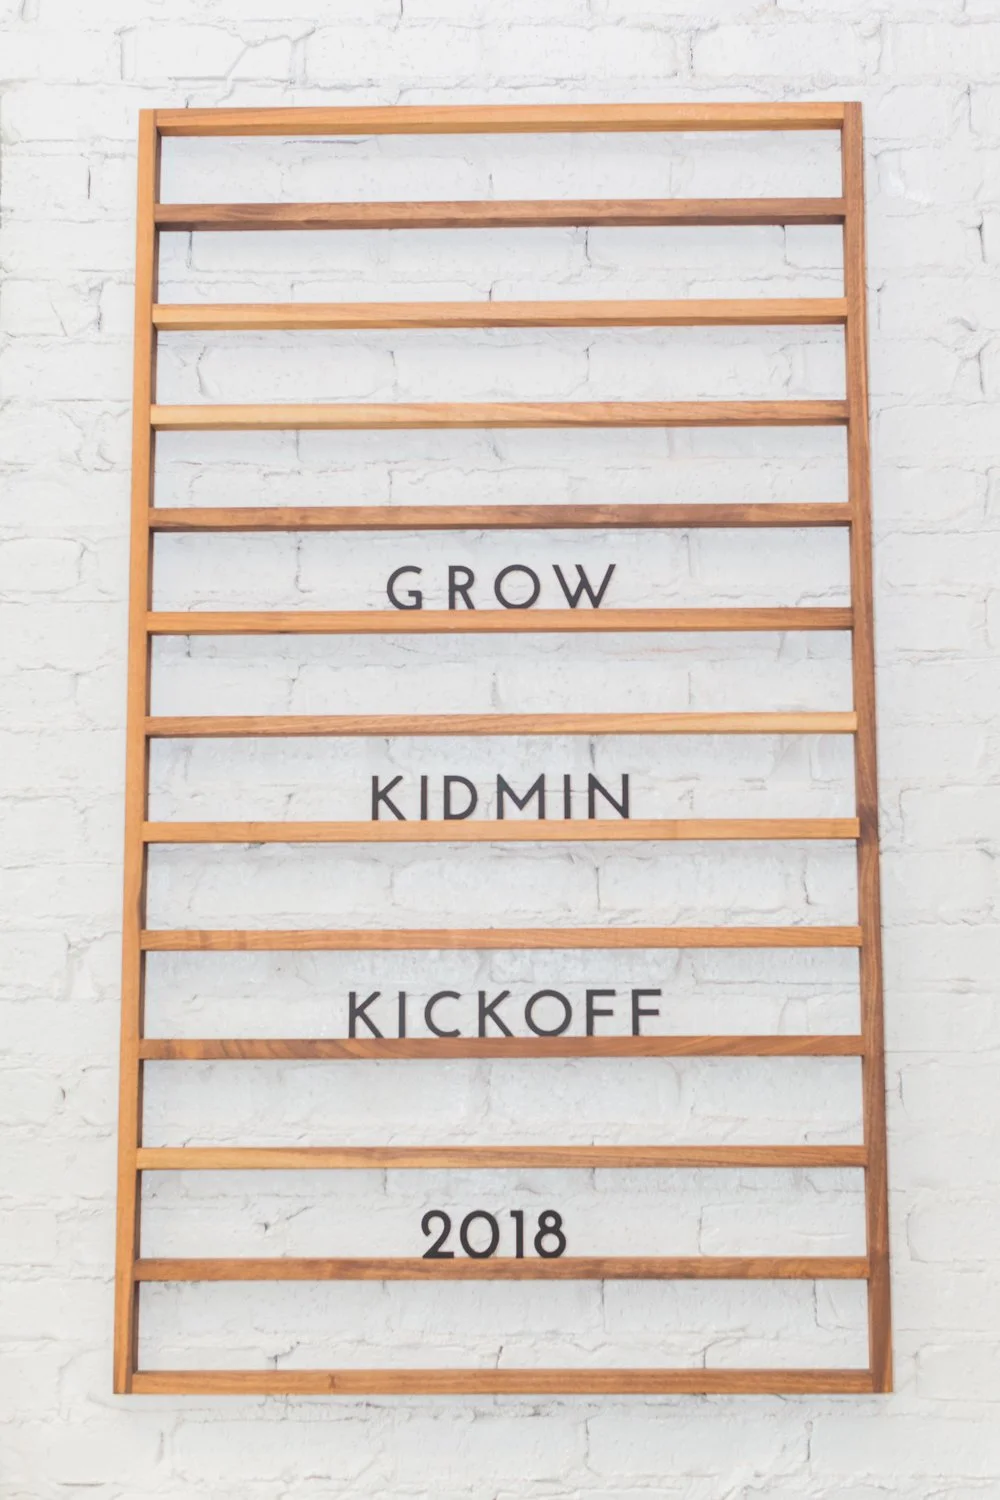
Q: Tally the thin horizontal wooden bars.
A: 13